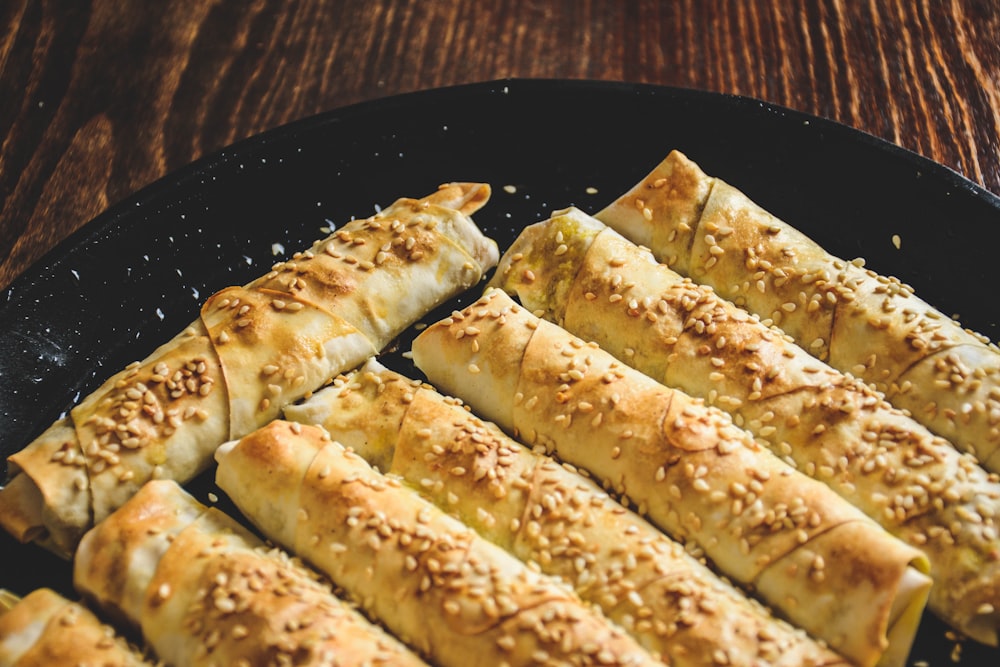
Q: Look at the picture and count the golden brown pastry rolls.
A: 8